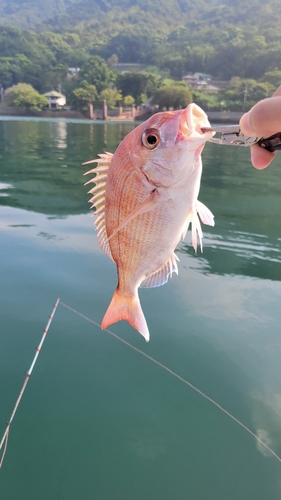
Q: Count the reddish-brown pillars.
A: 4